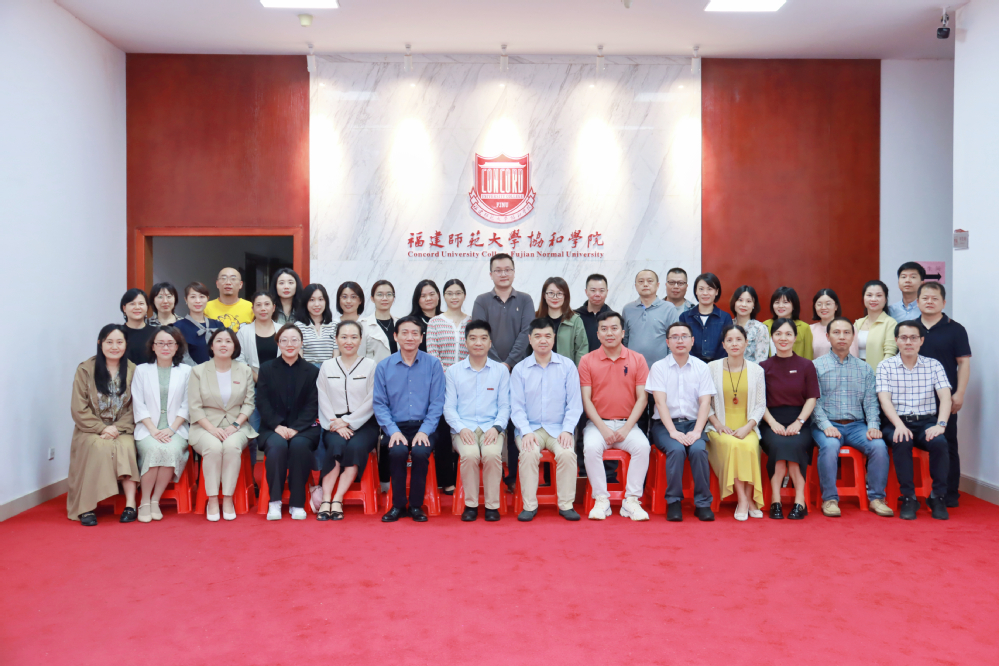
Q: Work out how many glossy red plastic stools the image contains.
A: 14